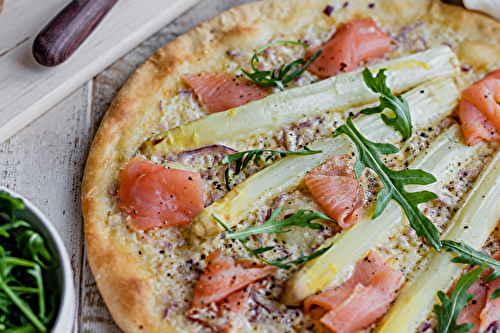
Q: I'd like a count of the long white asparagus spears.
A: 4